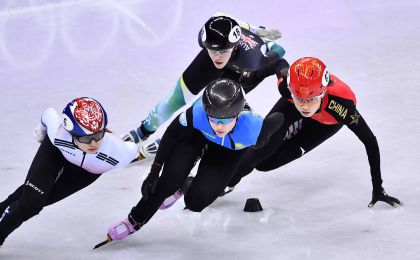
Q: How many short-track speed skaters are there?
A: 4